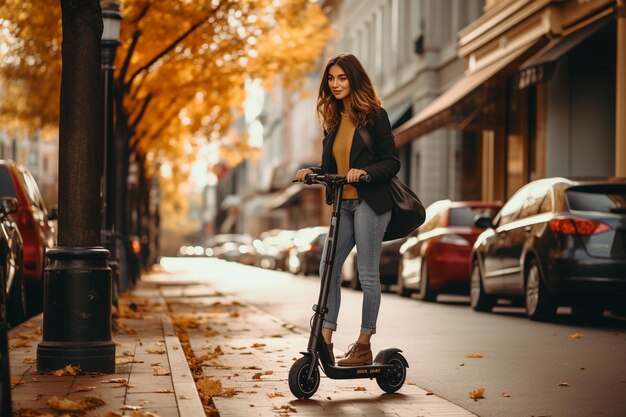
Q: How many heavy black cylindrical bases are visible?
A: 1